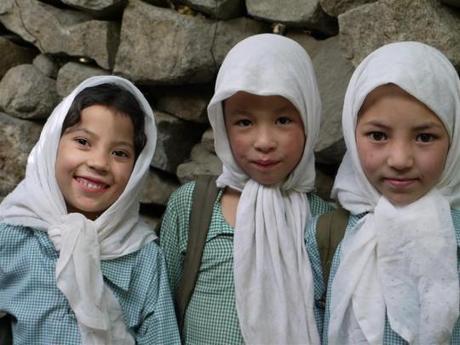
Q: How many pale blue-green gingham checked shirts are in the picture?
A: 3